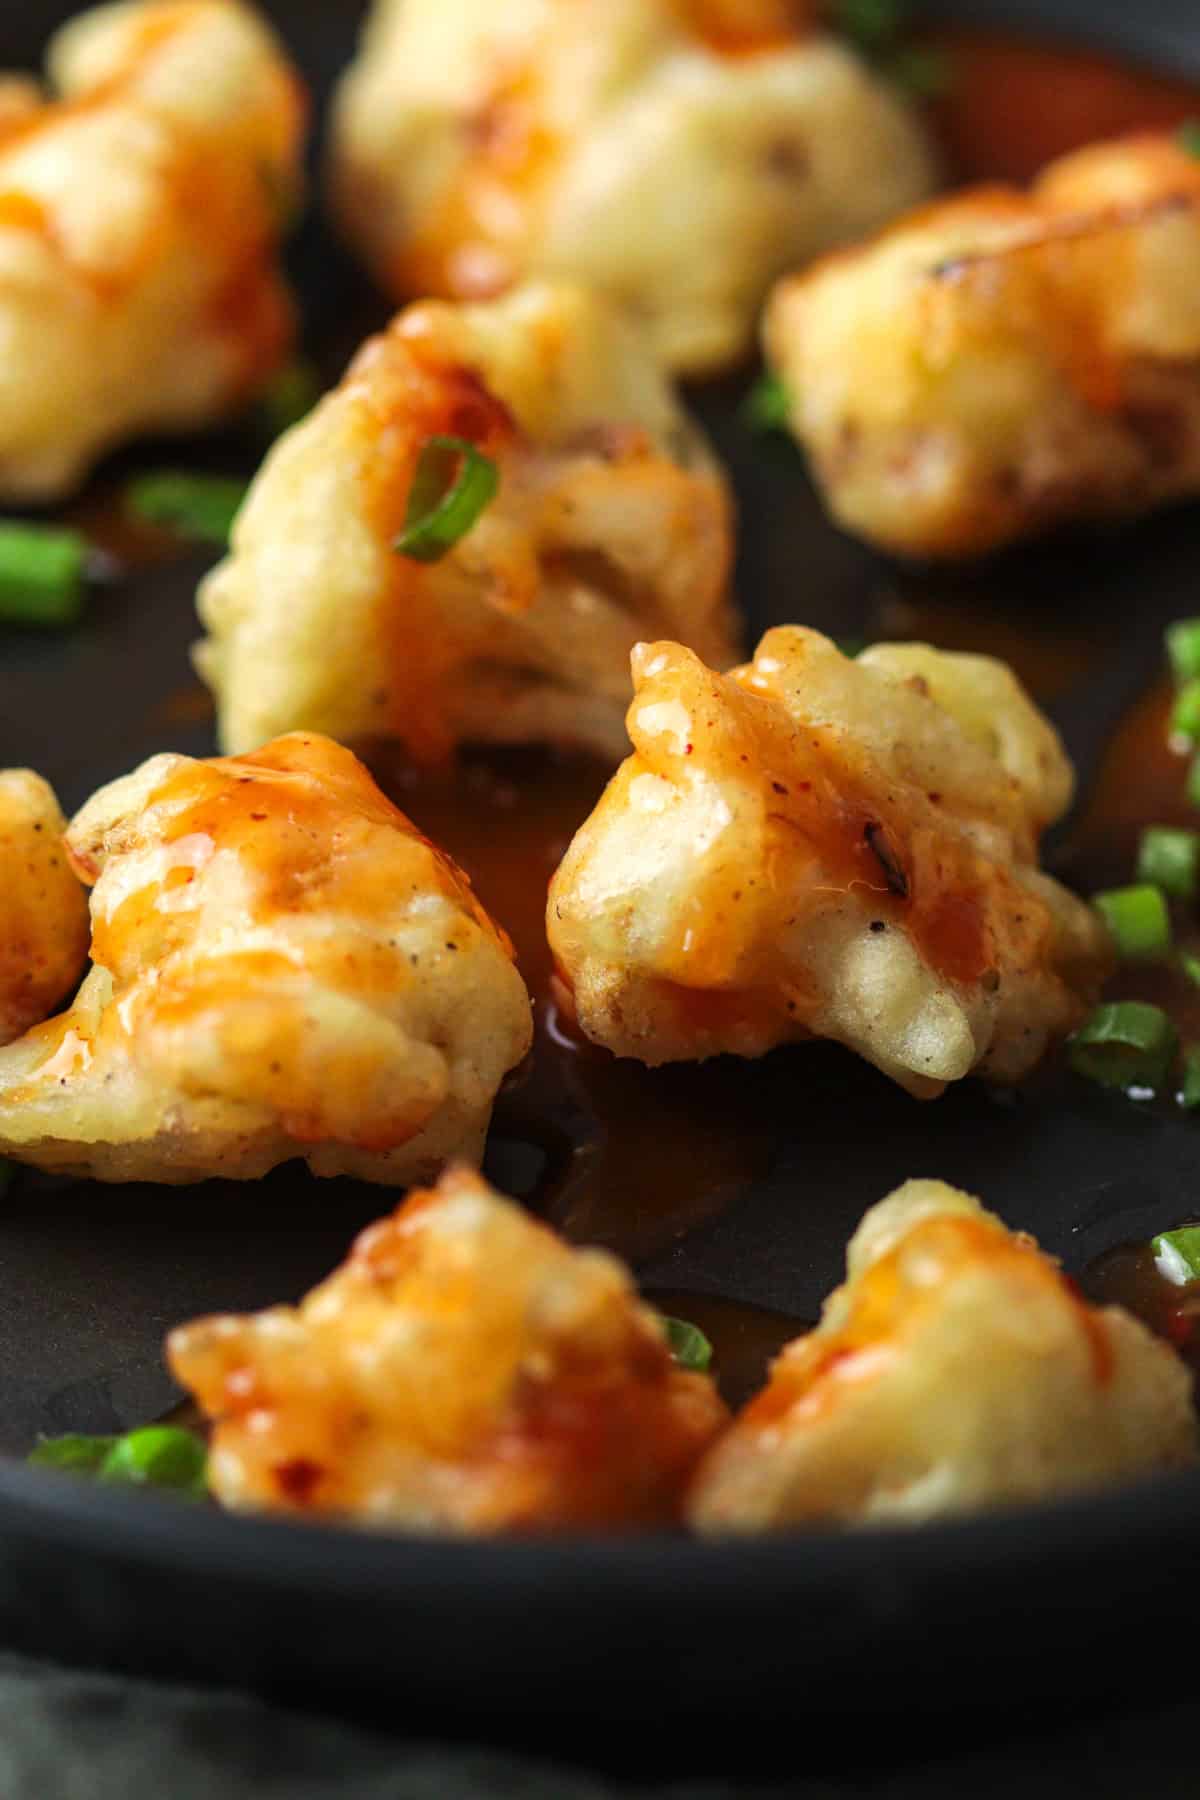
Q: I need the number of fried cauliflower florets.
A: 9